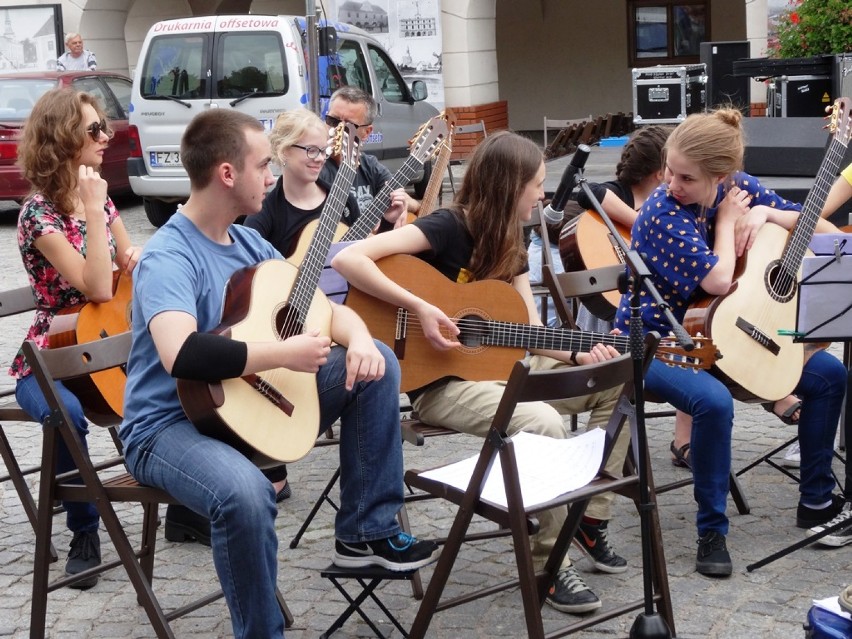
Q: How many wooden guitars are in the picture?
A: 7